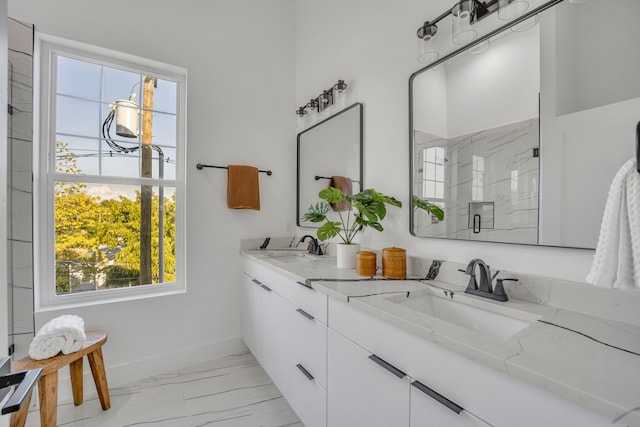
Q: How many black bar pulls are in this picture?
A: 7